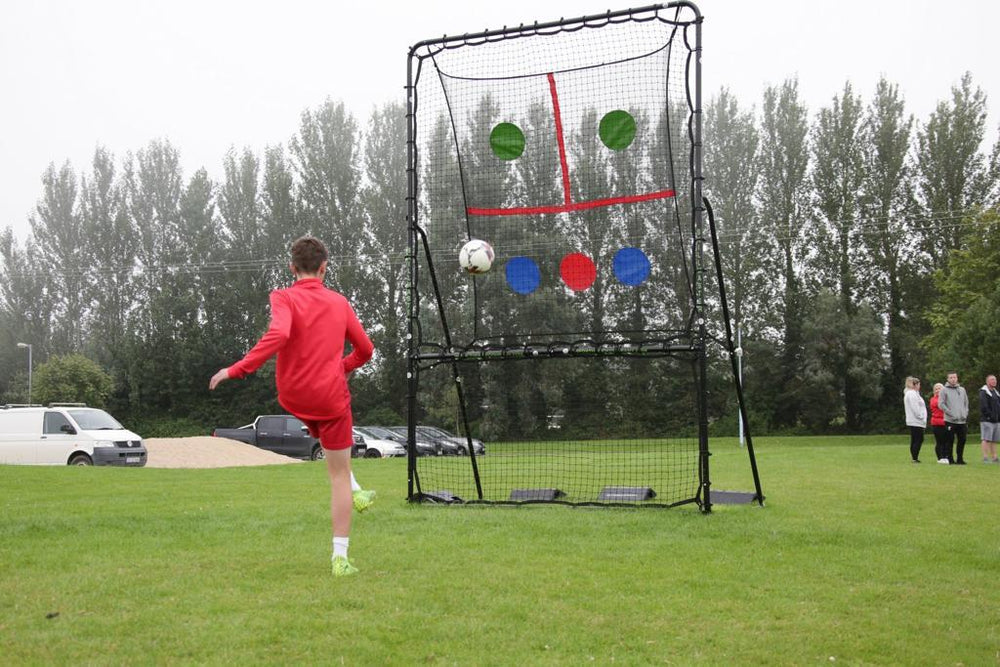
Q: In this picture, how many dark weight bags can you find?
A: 4